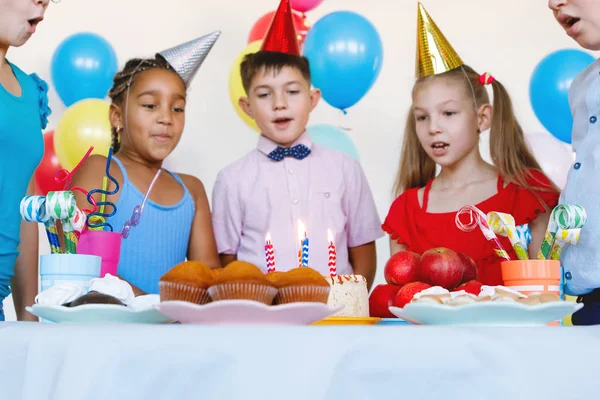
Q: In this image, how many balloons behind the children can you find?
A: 10